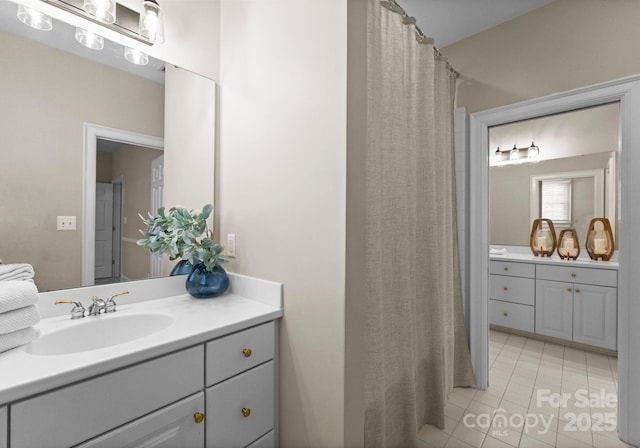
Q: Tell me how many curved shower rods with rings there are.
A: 1